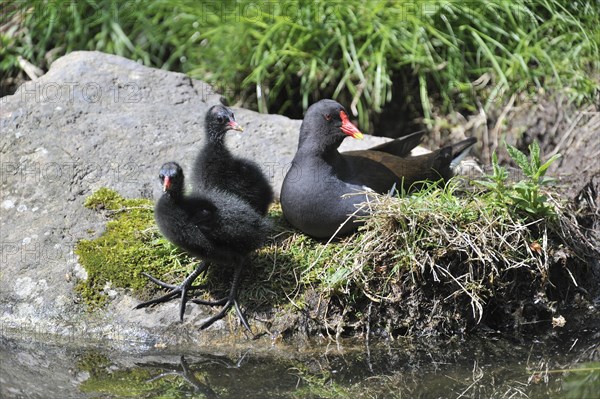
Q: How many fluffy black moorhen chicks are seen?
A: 2